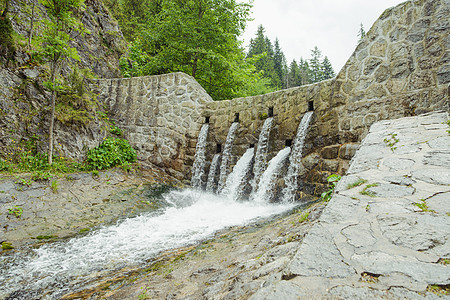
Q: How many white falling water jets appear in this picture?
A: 7